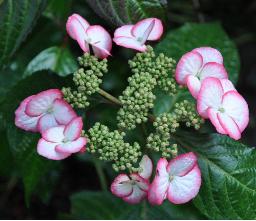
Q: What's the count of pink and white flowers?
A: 8